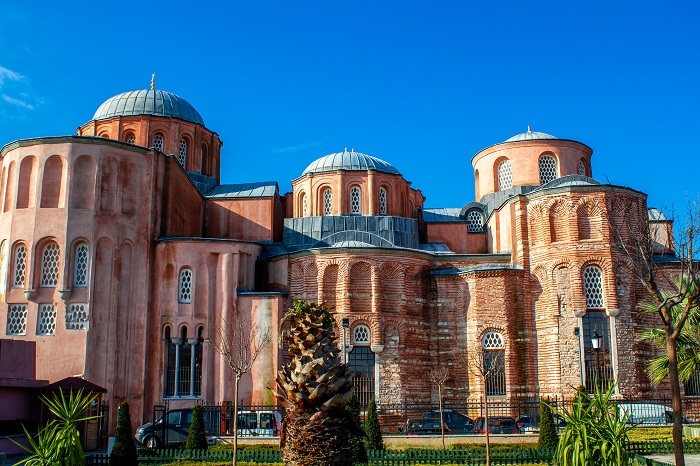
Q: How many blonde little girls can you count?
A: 0